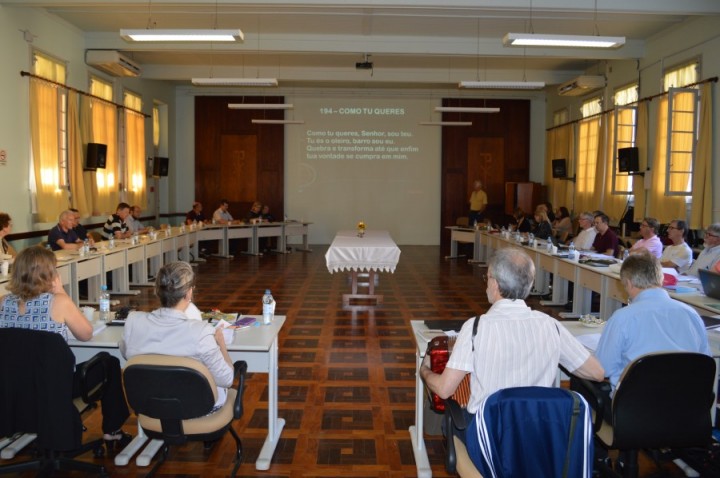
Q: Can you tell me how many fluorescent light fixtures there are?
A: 8